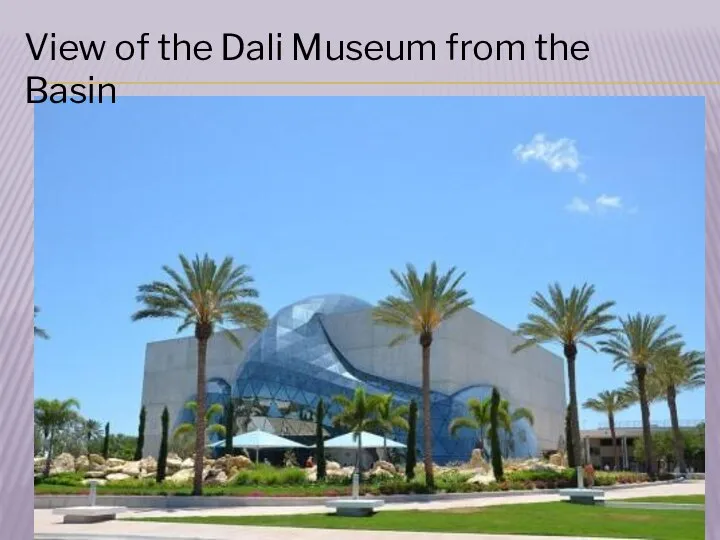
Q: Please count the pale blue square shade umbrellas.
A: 2